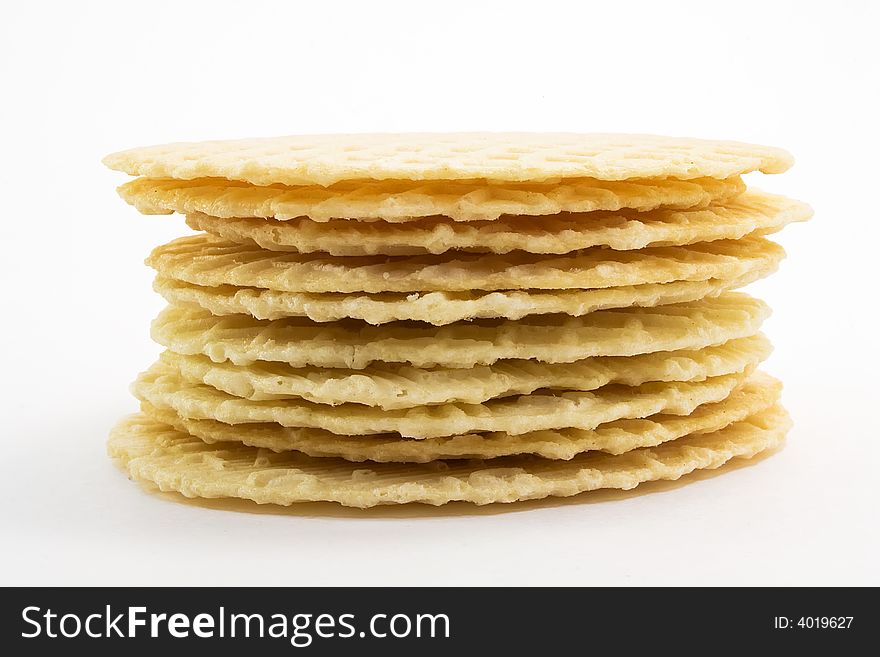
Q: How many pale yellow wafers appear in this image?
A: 10